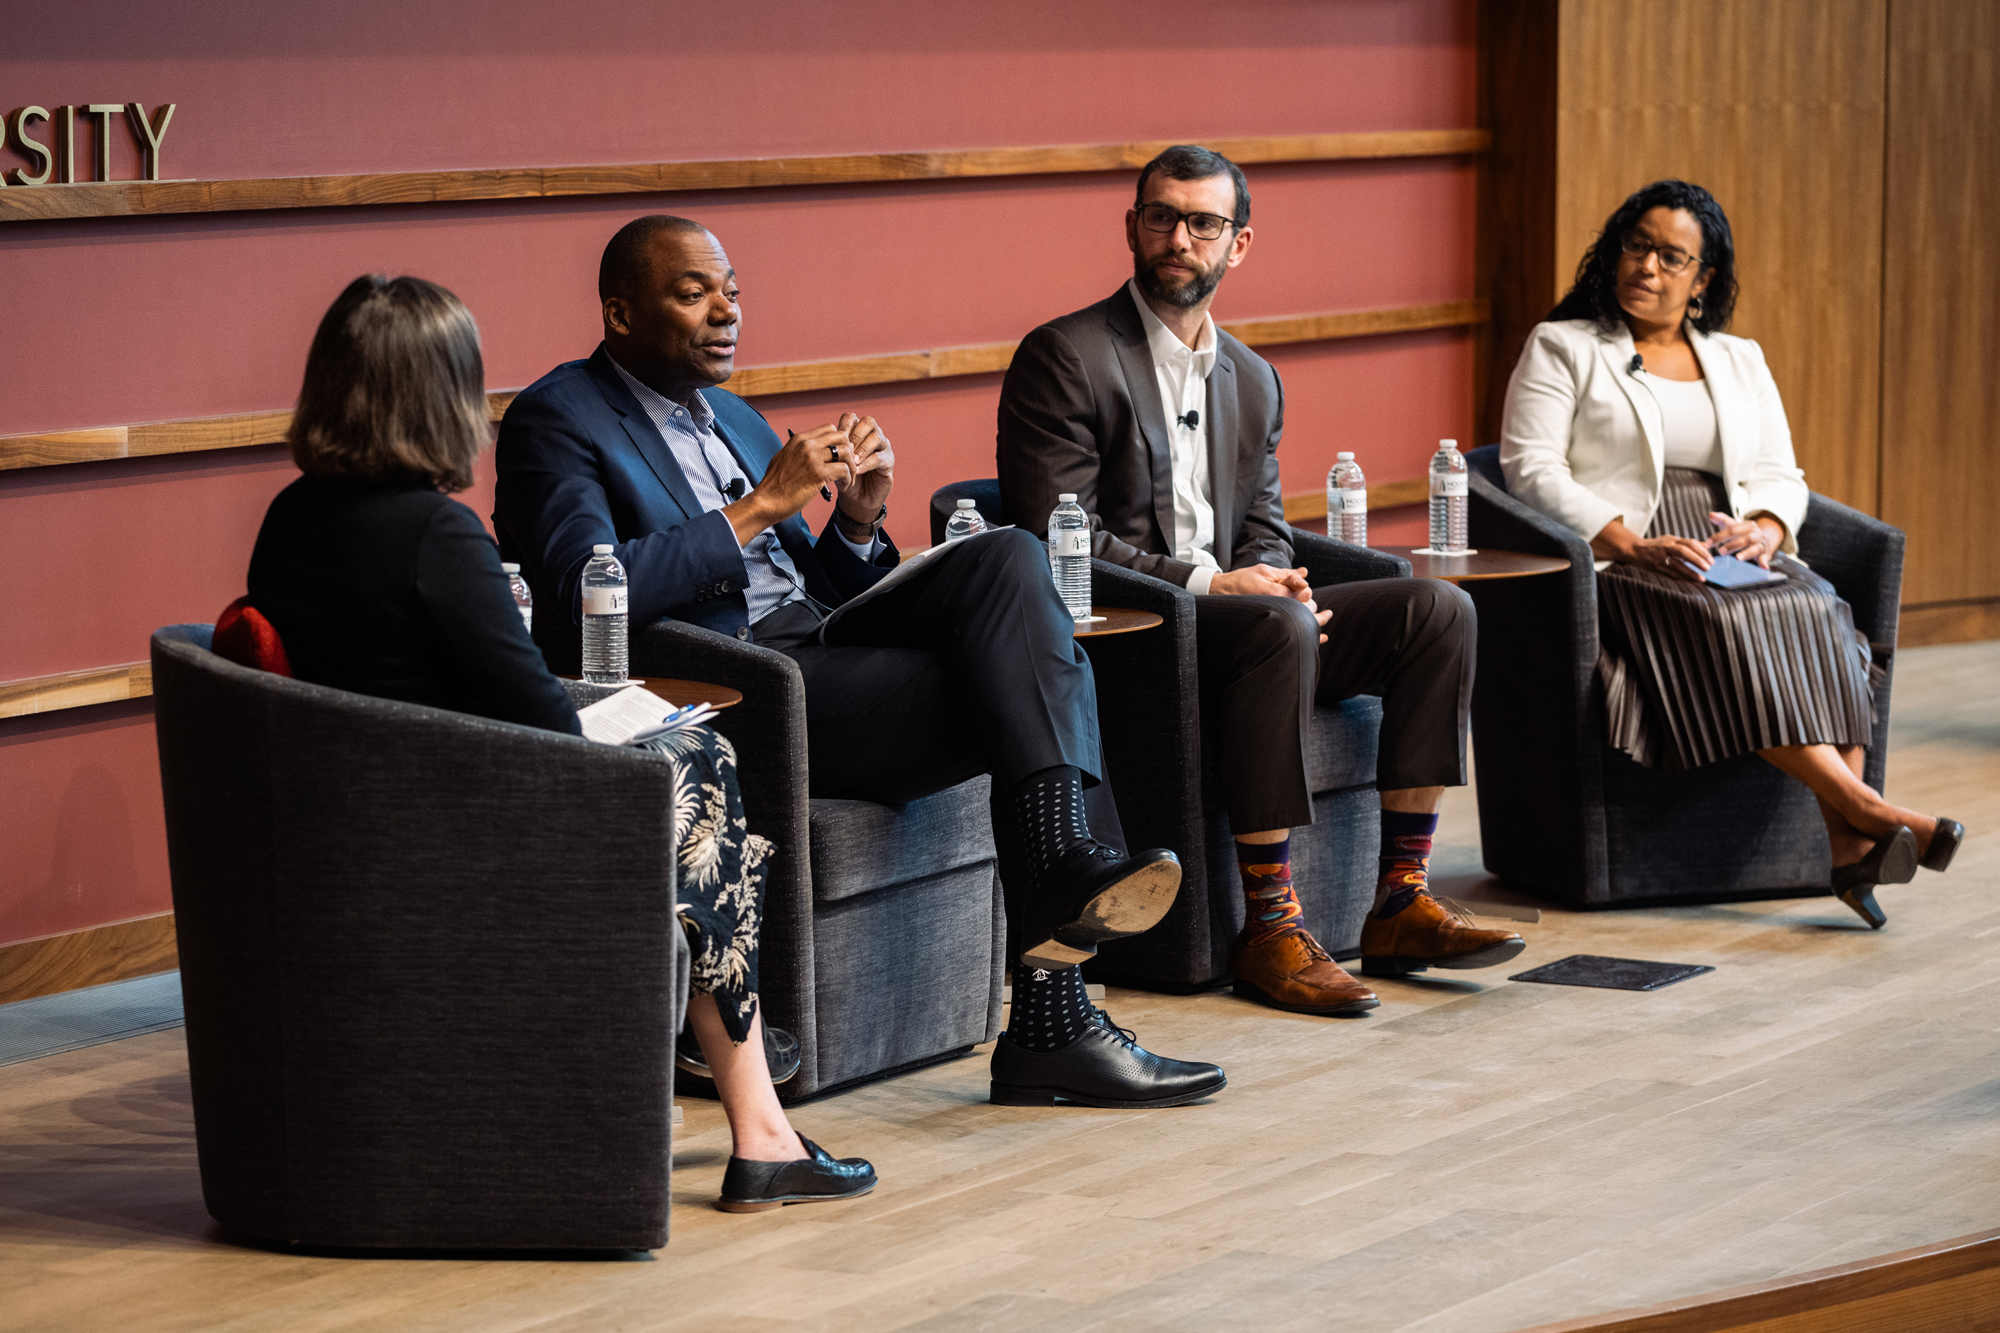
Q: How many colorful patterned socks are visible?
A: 2